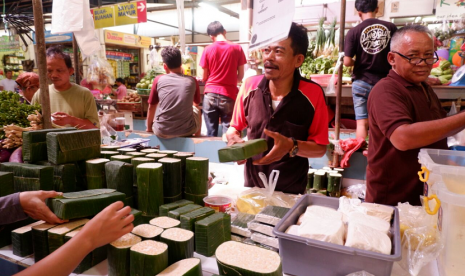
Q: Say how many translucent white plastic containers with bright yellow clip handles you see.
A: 2